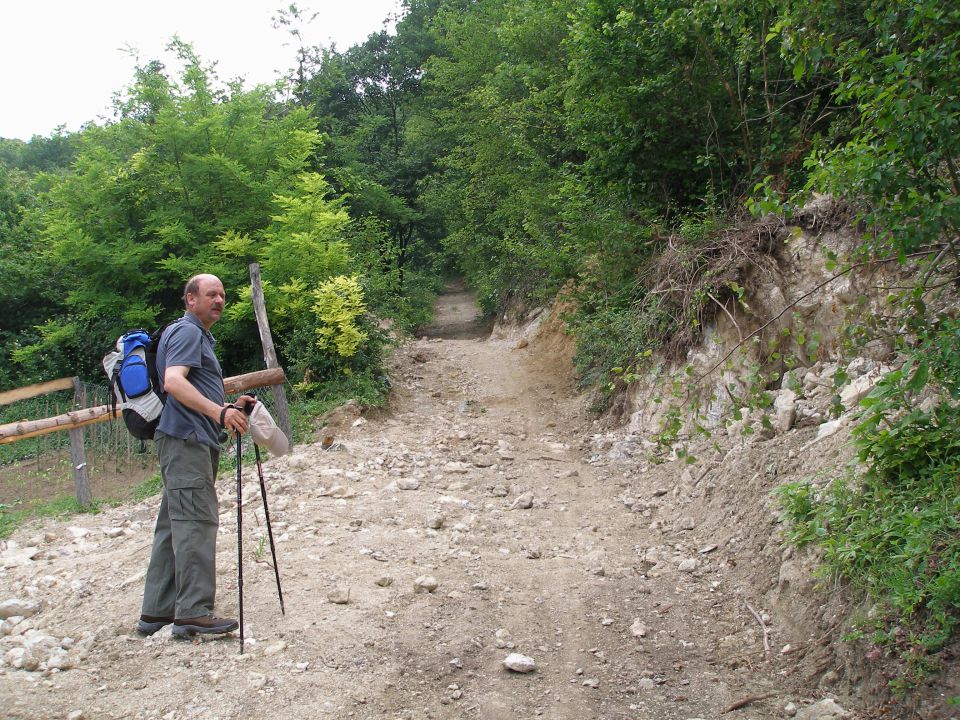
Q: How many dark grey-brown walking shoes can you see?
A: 2